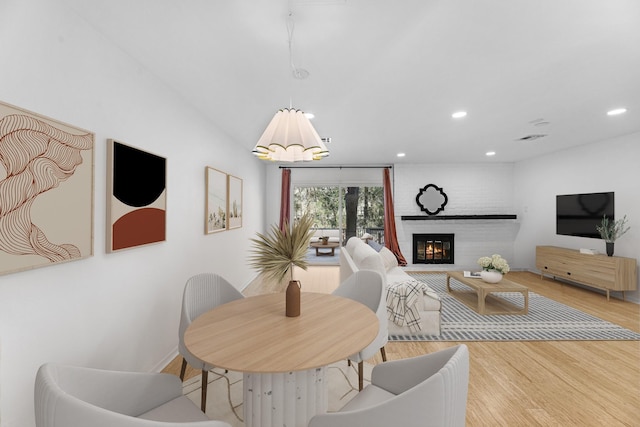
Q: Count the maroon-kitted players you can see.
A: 0